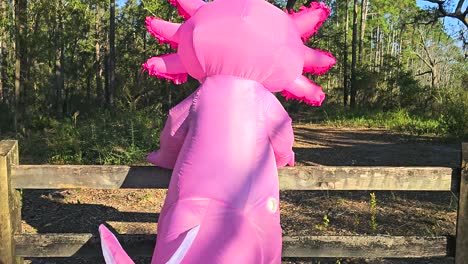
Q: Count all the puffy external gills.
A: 6